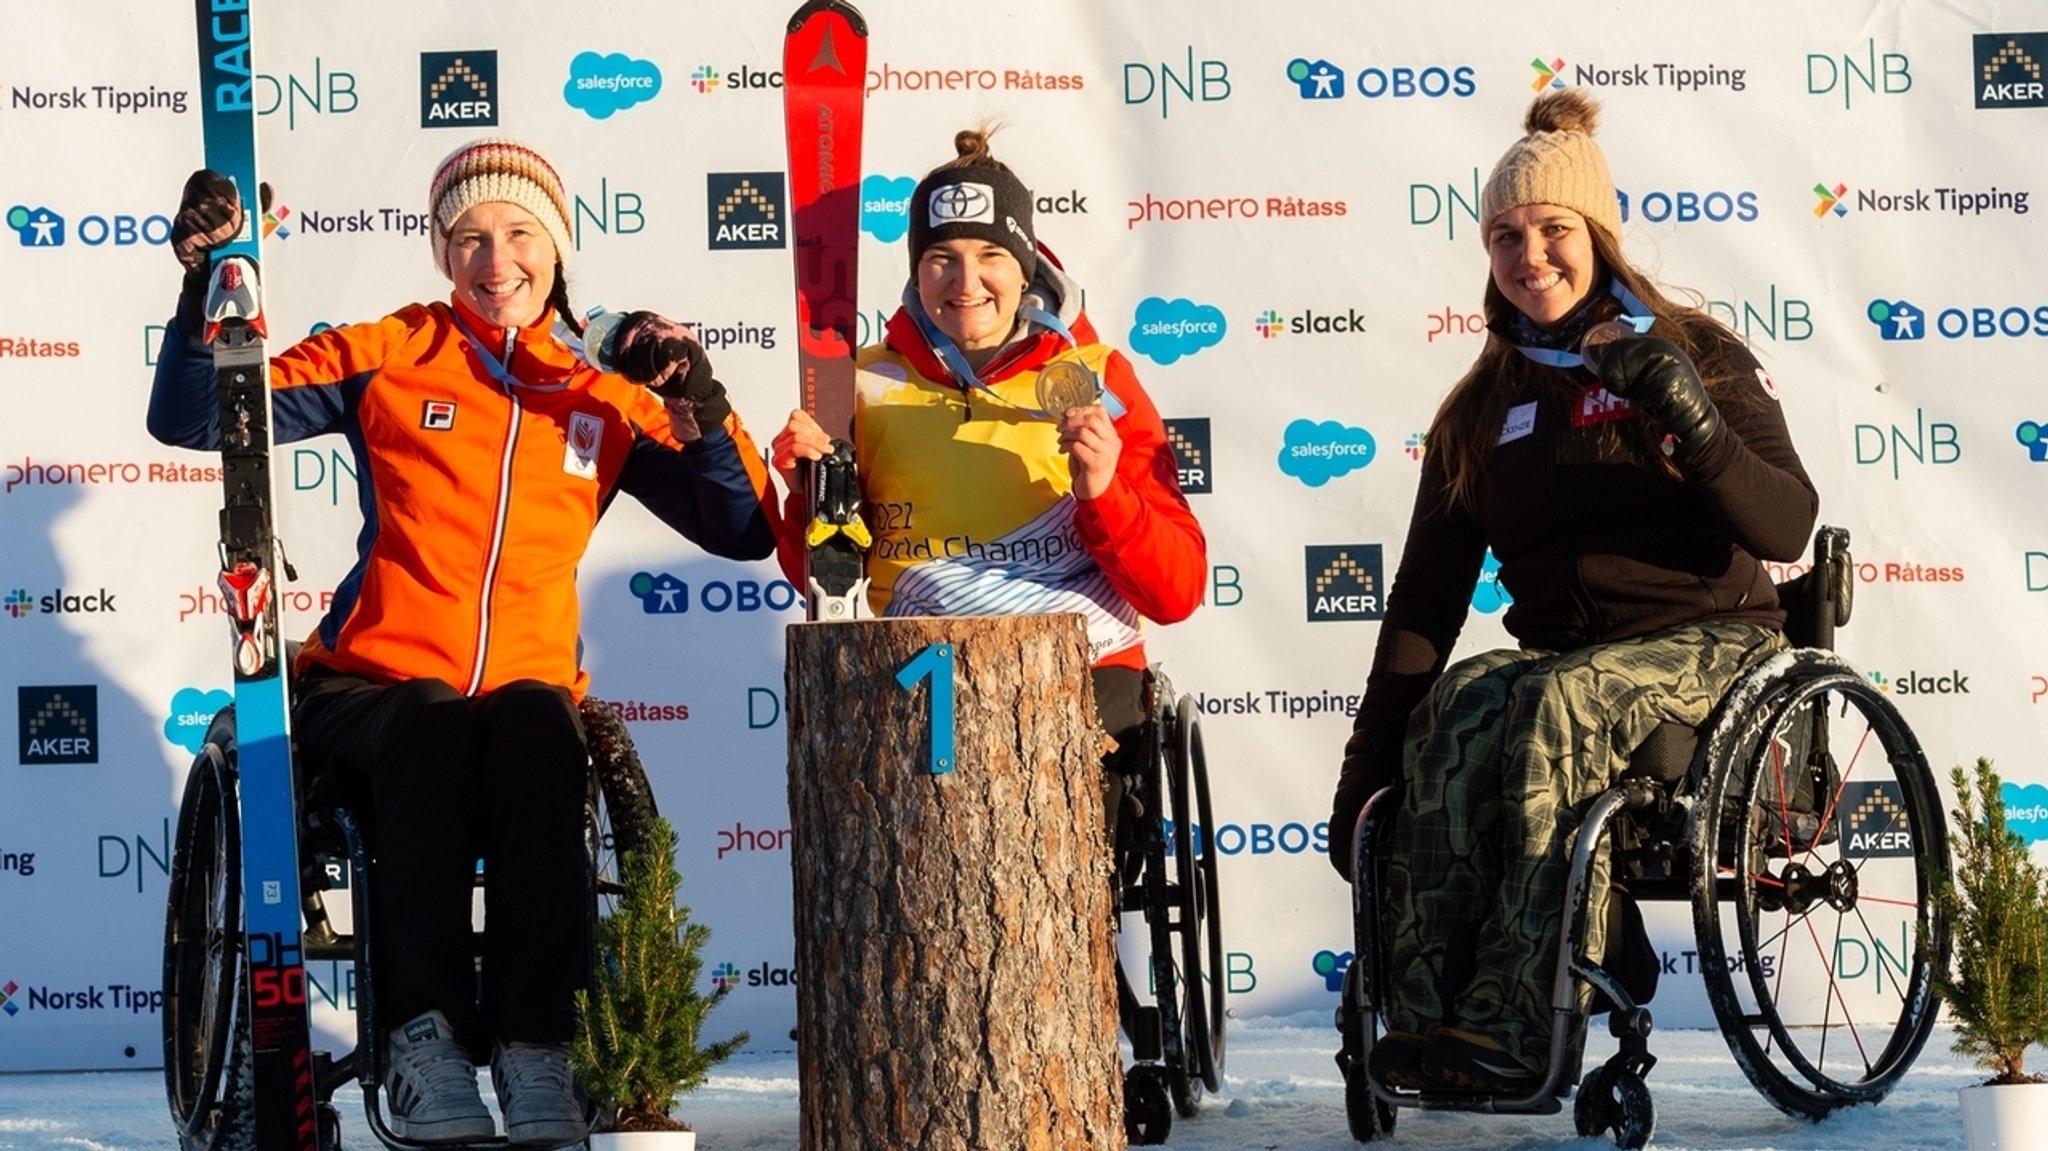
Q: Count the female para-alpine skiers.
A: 3